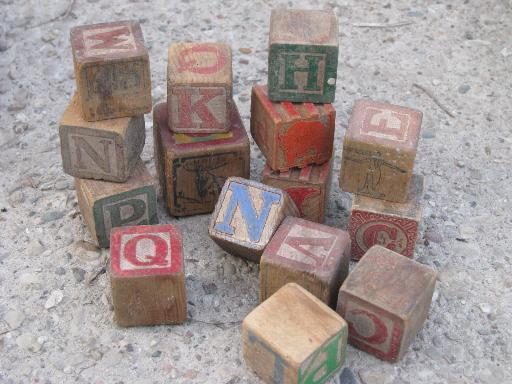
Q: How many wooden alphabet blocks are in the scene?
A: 15